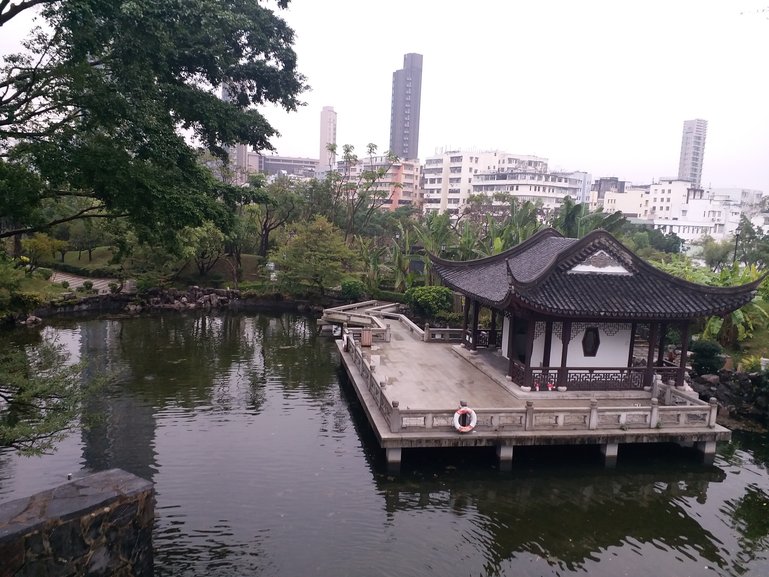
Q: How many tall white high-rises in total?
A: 2